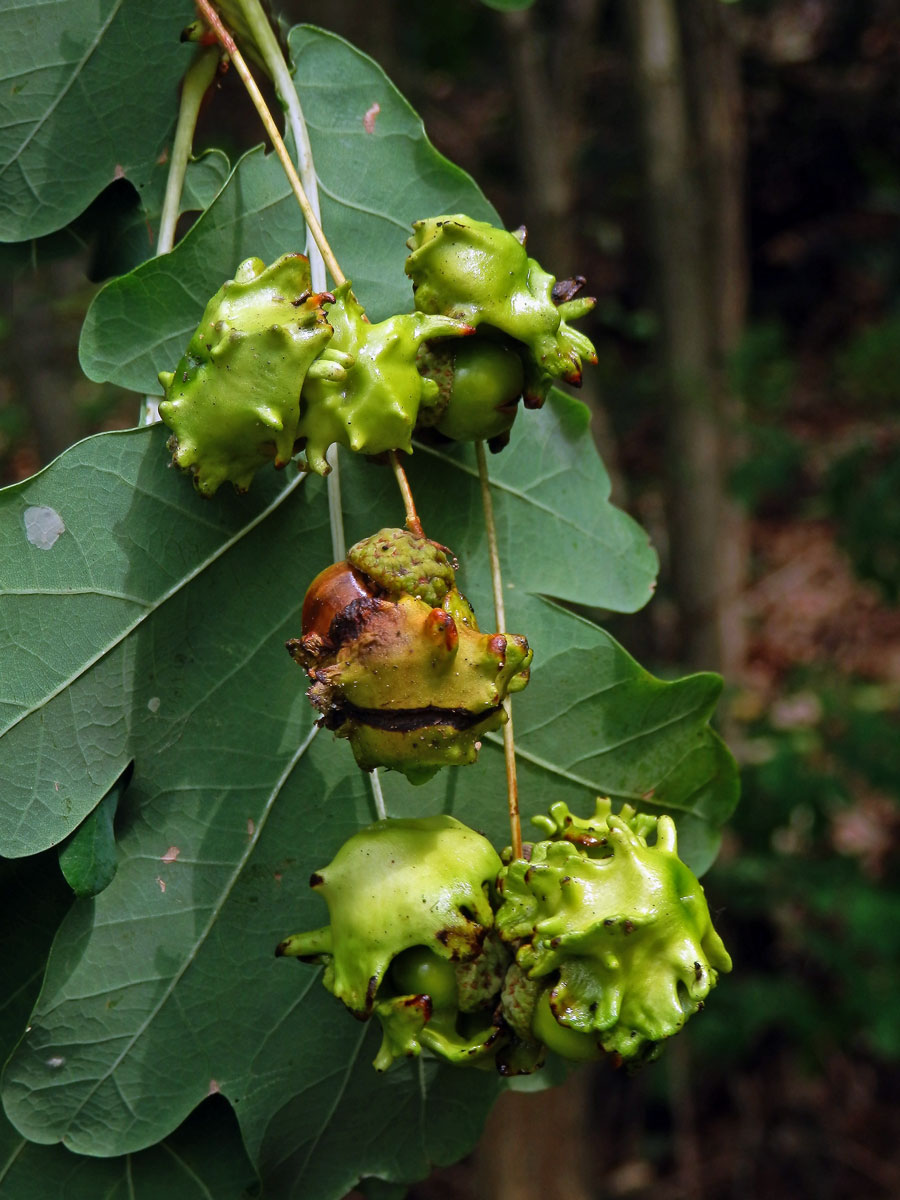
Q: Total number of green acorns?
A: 3